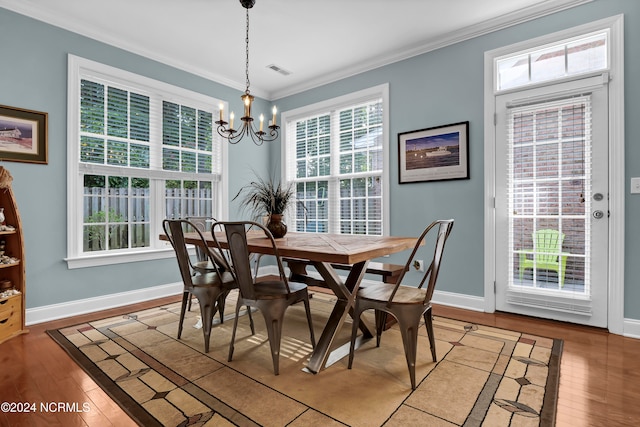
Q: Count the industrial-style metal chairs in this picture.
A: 4